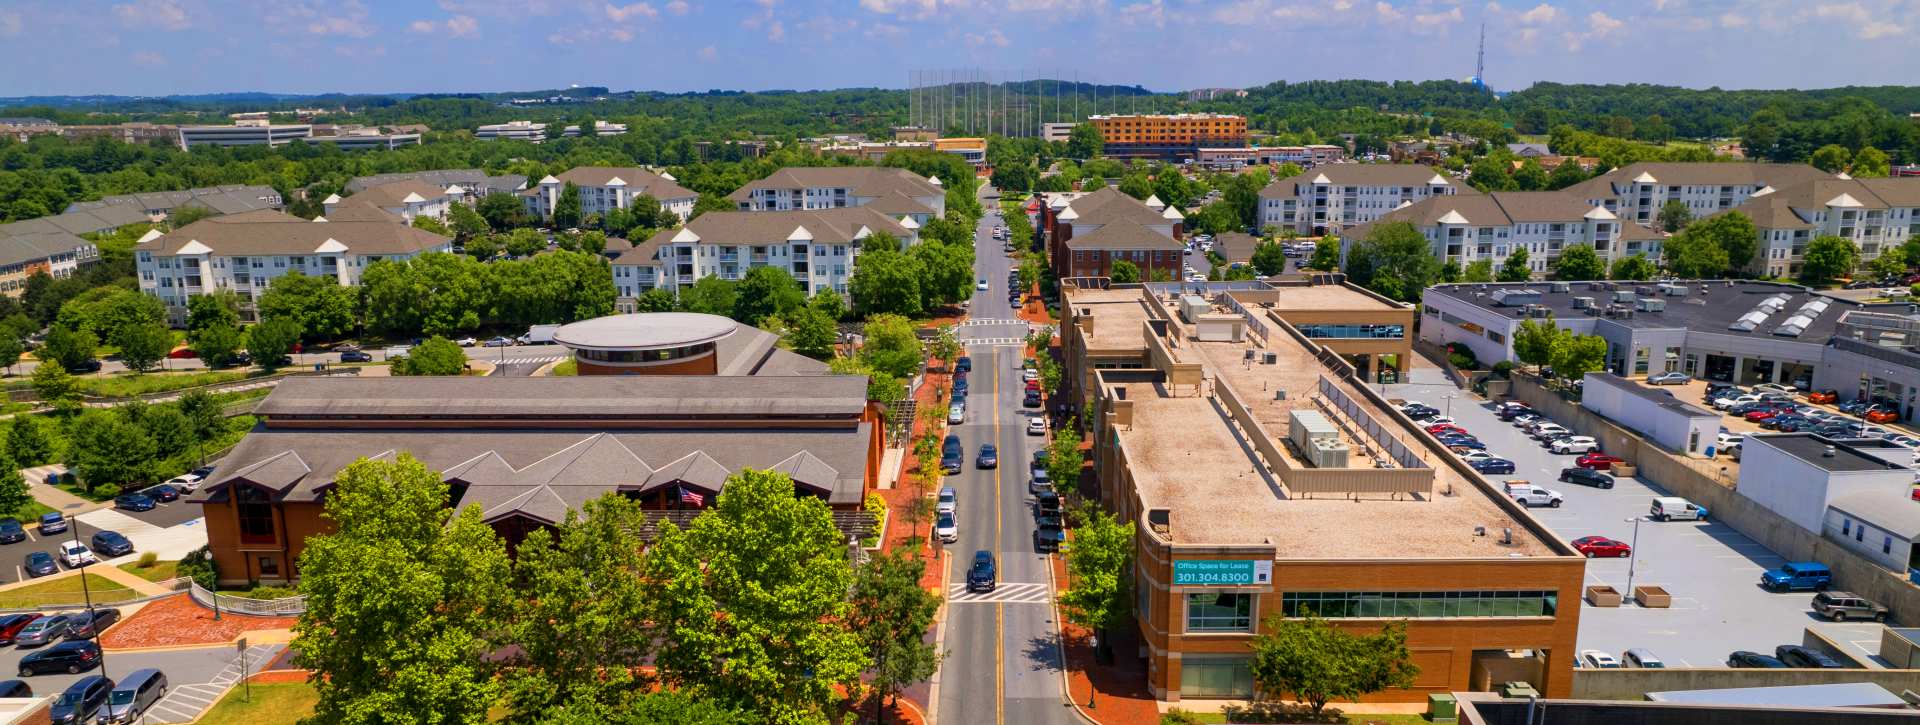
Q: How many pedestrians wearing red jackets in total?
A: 0